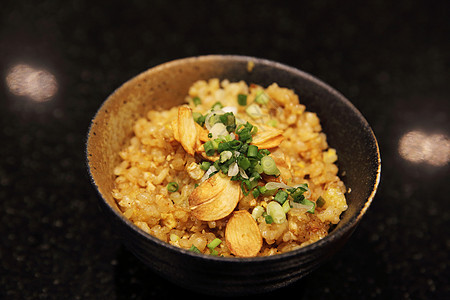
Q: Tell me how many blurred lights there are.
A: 2